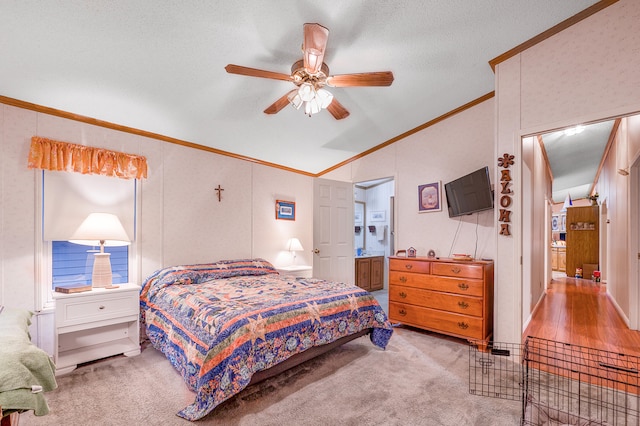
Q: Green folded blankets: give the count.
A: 1